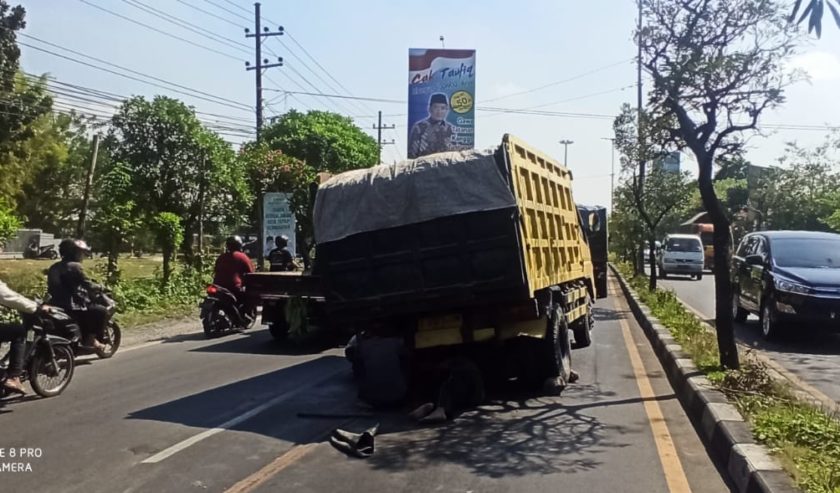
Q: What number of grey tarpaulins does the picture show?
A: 1